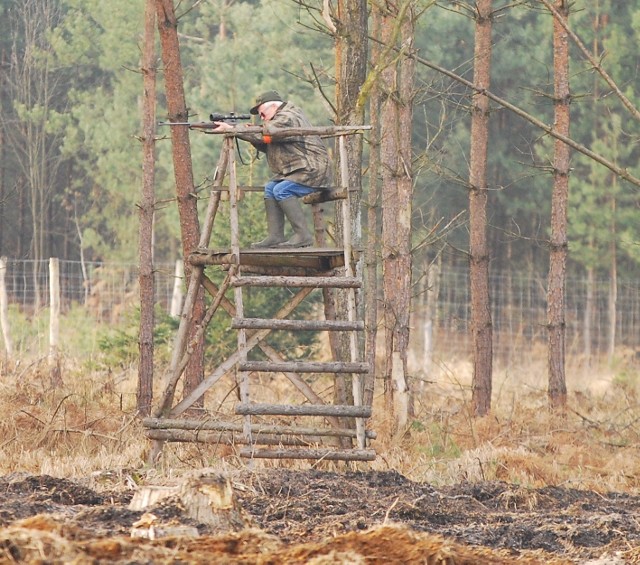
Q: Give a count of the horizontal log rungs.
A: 5